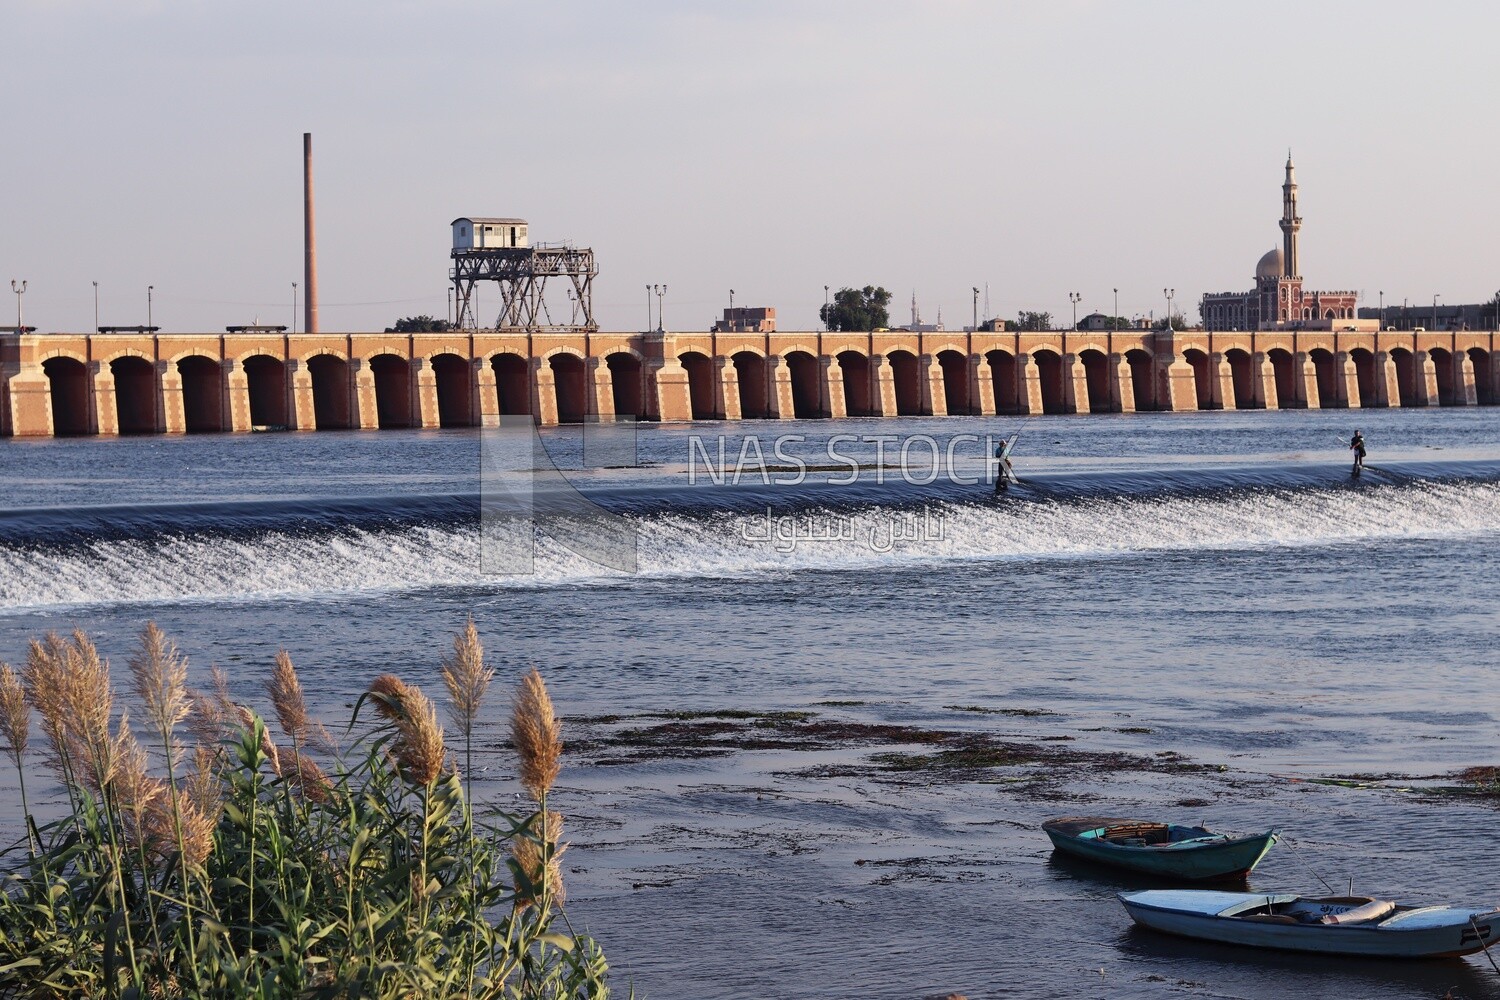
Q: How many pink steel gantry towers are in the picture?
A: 0